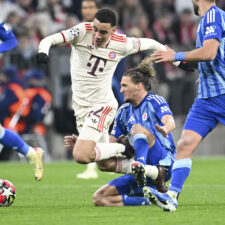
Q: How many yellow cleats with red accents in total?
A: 1